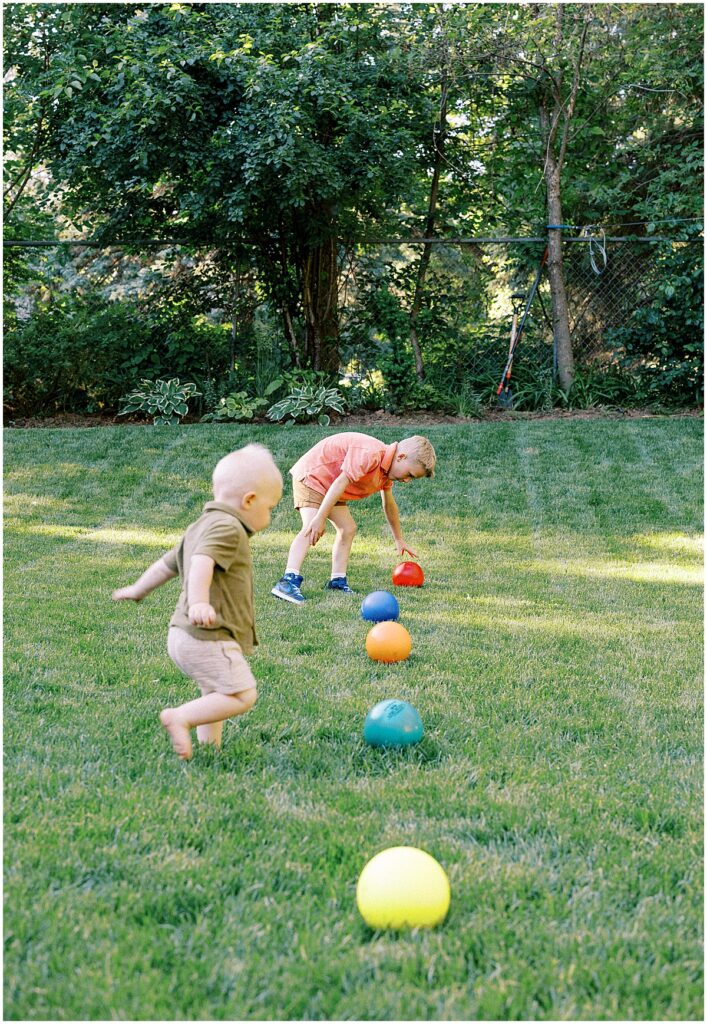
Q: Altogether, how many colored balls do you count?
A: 5